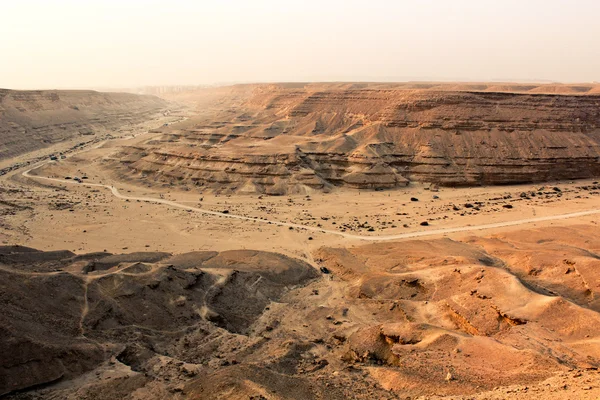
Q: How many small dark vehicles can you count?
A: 1